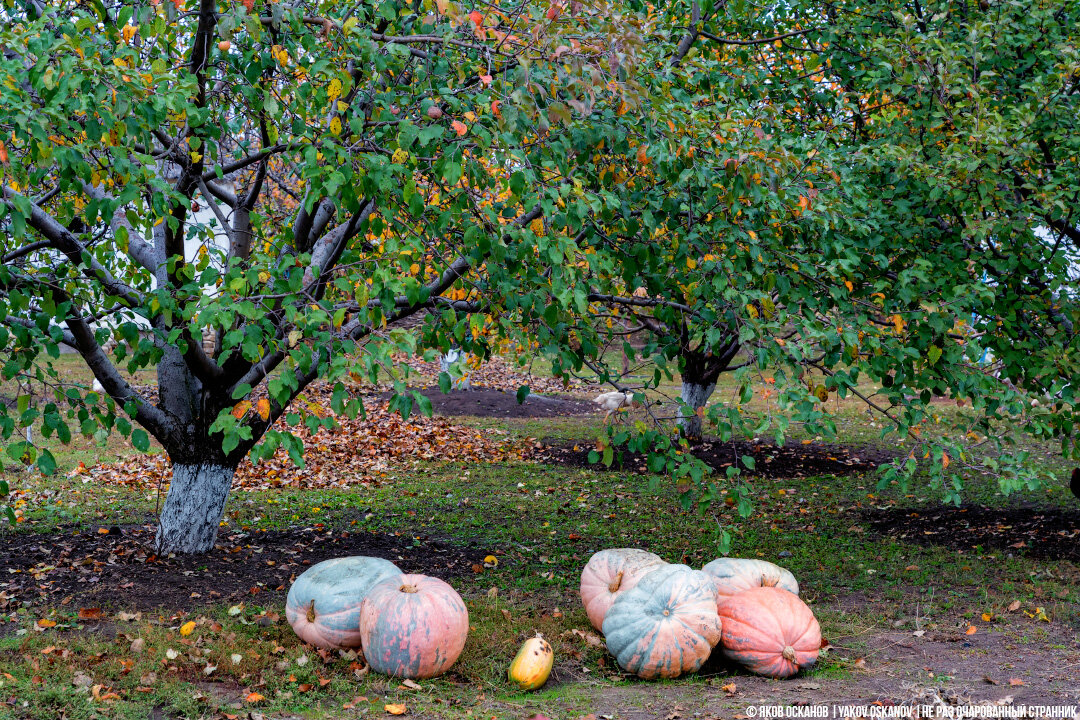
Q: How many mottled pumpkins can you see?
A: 6